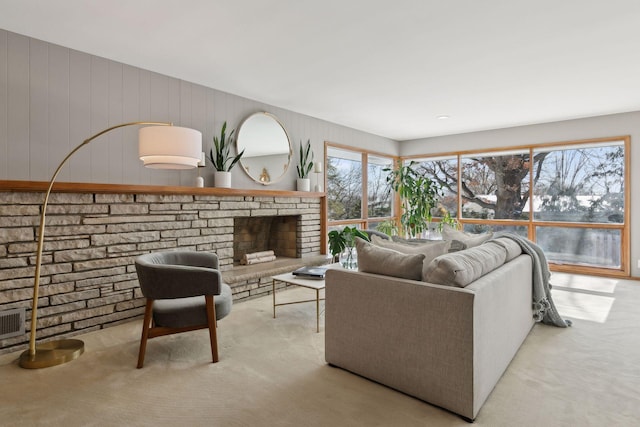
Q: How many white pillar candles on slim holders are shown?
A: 2